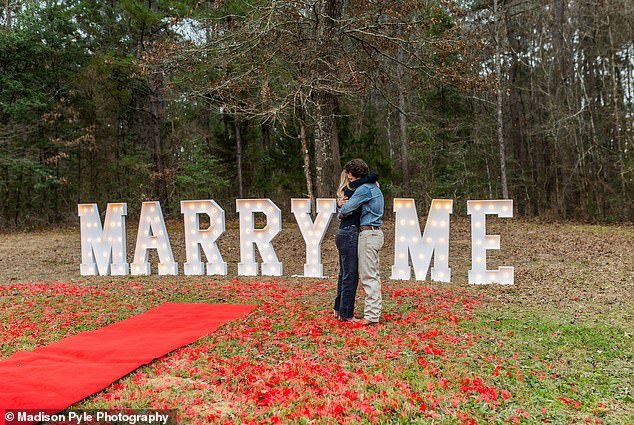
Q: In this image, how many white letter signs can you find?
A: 7